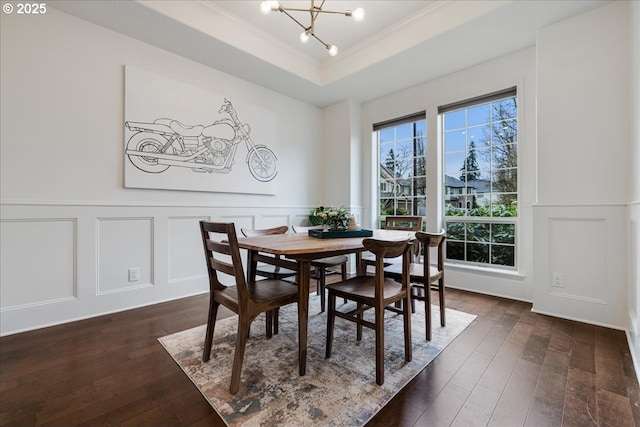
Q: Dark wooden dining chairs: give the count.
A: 6